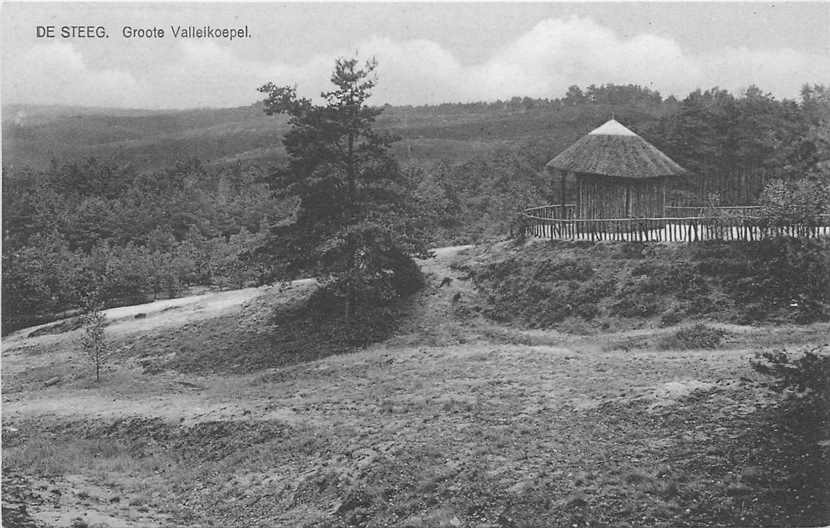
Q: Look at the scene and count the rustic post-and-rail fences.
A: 1